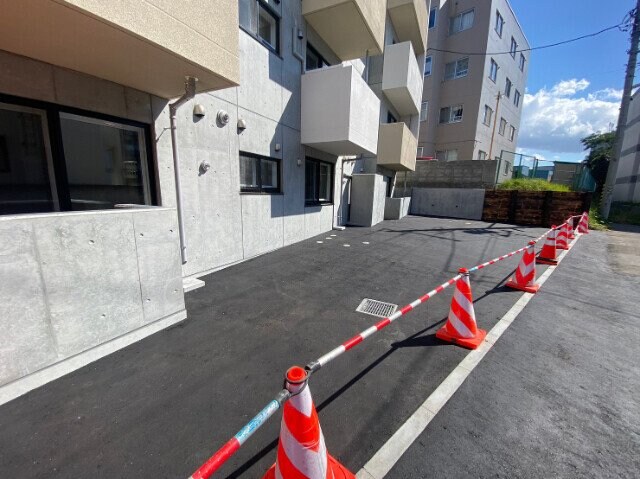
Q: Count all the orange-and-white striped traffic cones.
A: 7